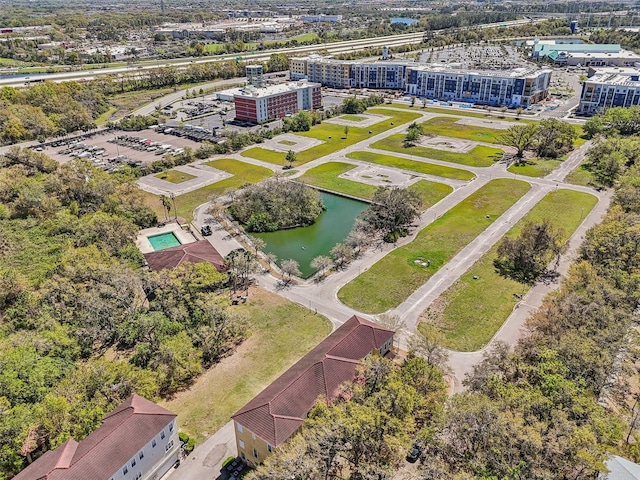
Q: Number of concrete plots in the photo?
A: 6